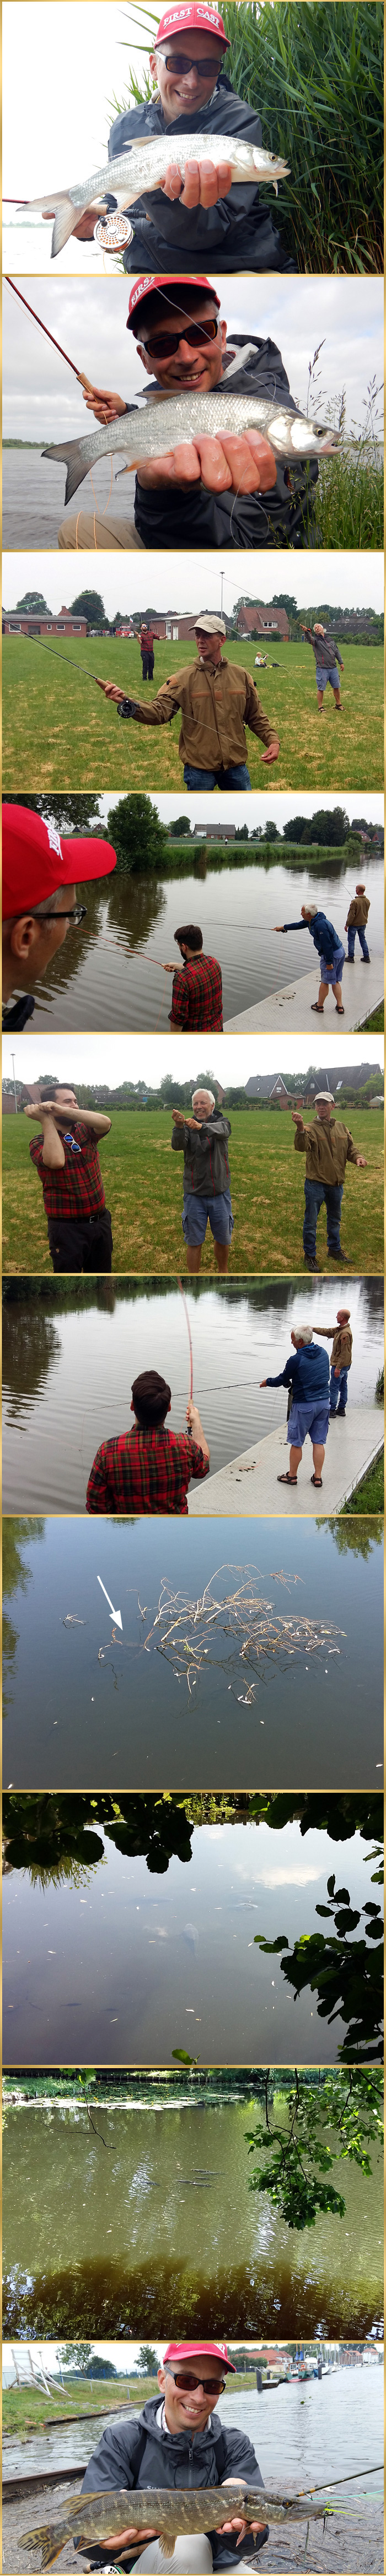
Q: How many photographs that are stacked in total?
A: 10